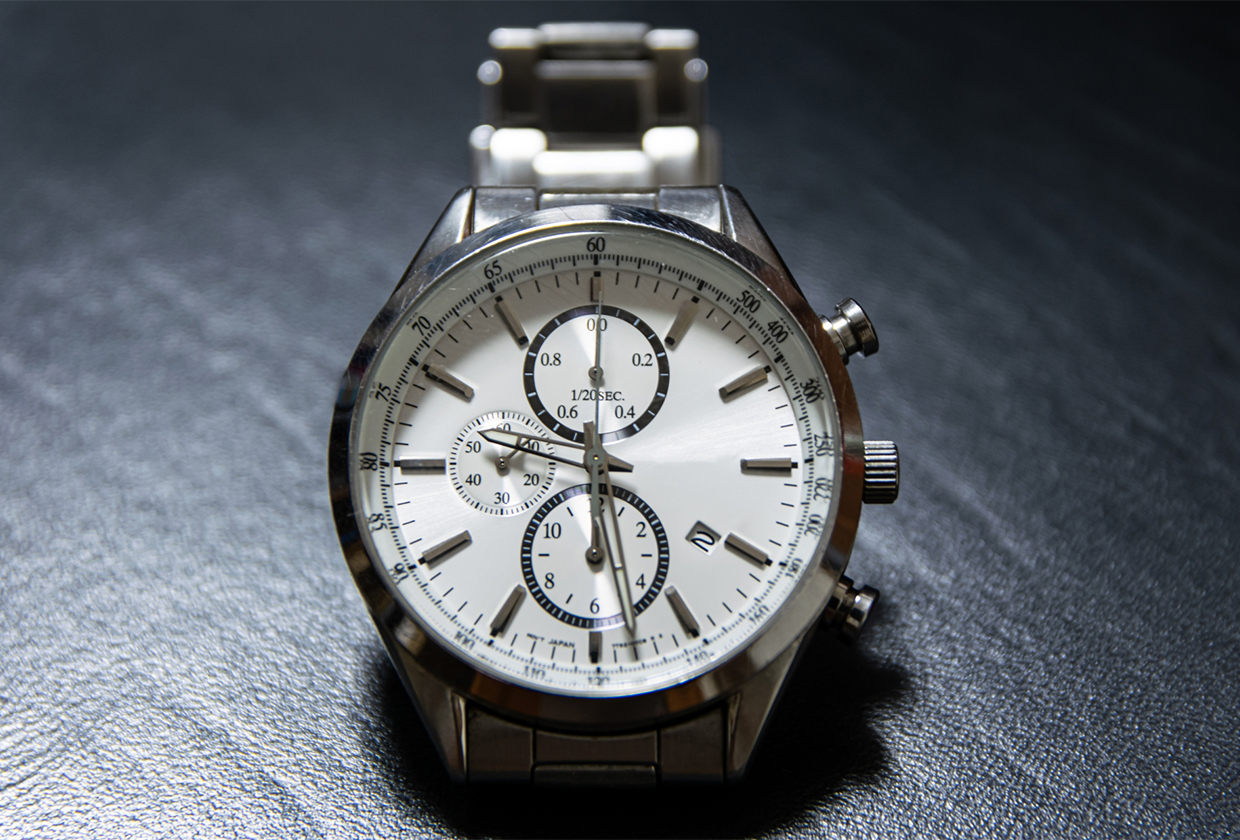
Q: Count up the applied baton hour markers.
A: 12